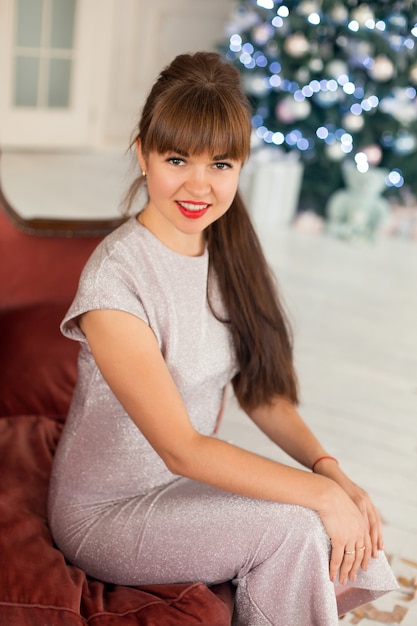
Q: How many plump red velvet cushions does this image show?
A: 2